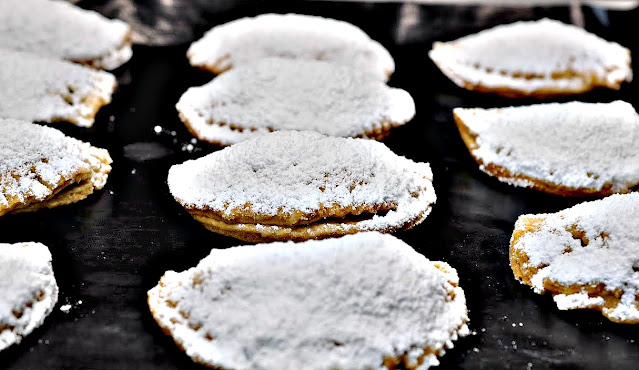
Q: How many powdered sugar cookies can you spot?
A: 11